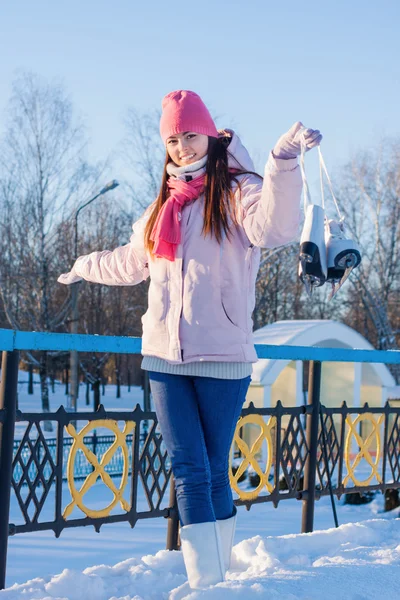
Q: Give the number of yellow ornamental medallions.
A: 3